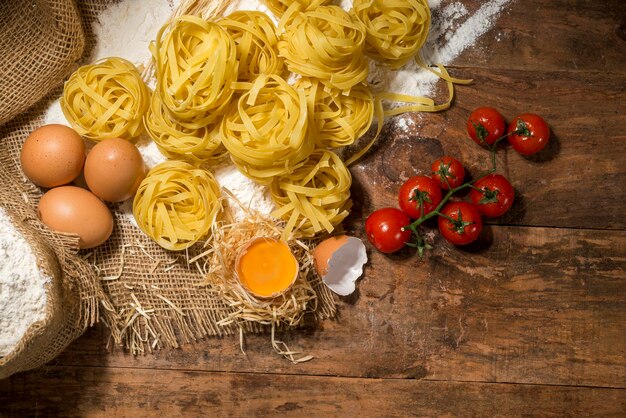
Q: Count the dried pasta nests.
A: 11